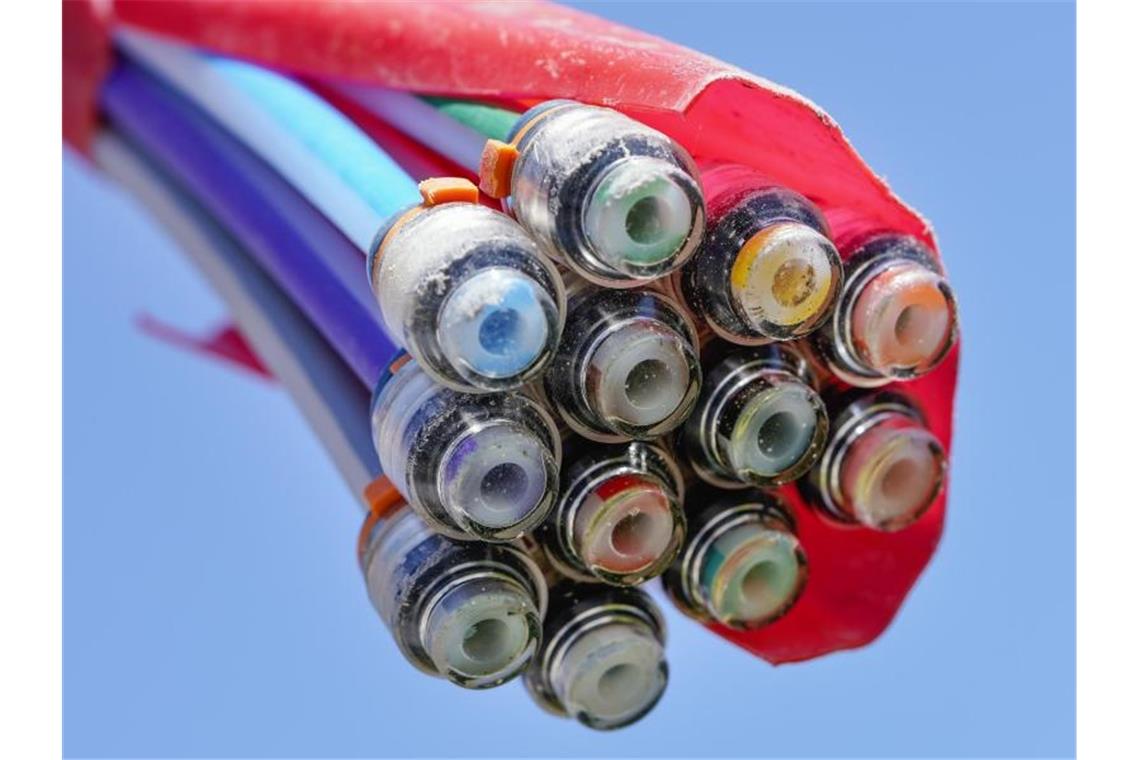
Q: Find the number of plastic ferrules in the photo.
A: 12